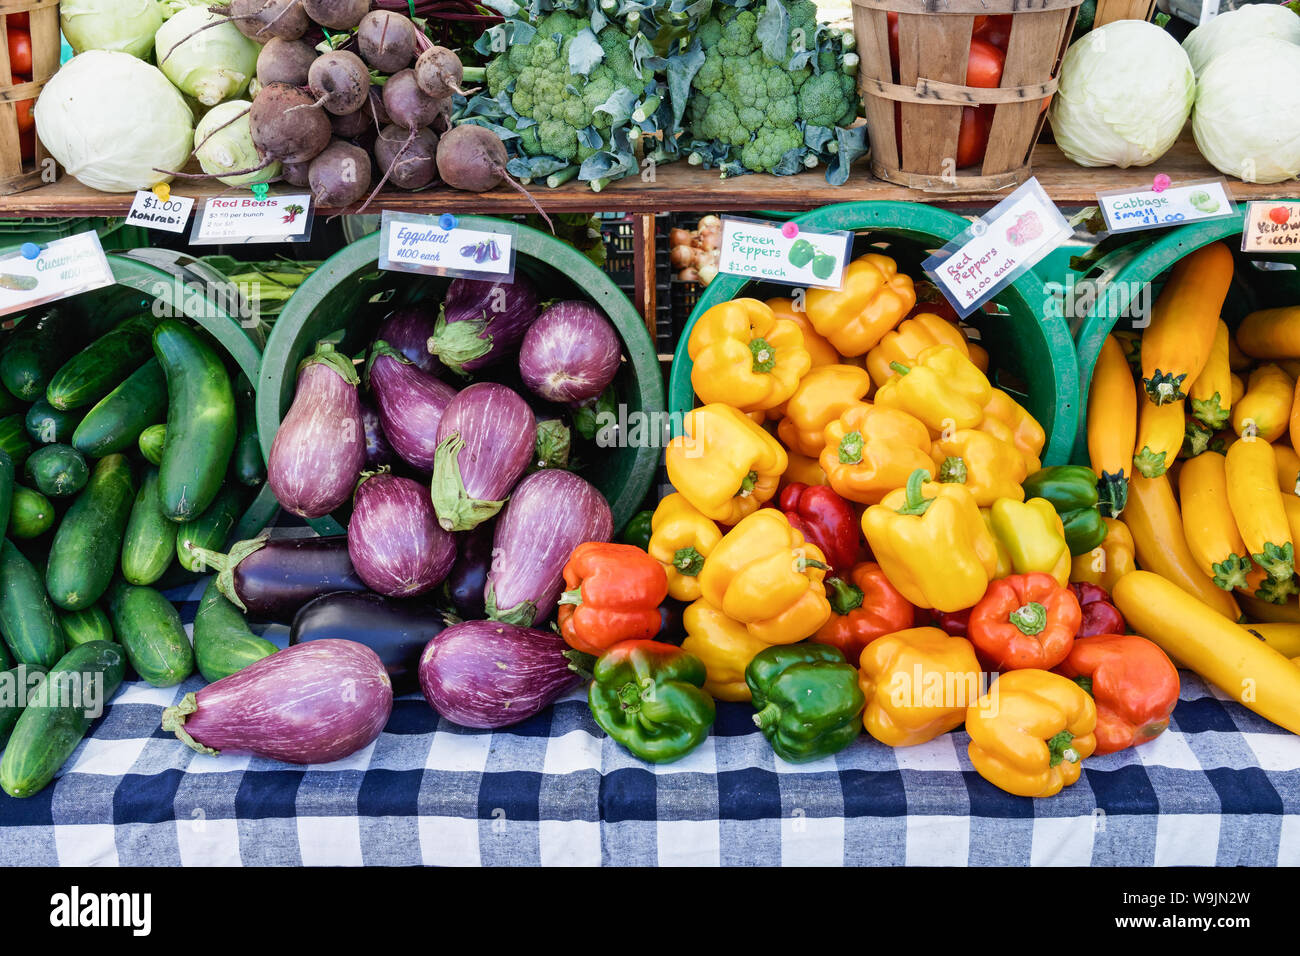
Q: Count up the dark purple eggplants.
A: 3